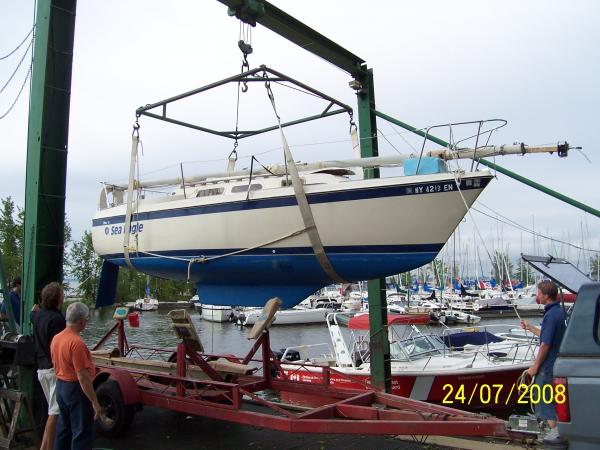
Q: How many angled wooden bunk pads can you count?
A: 3